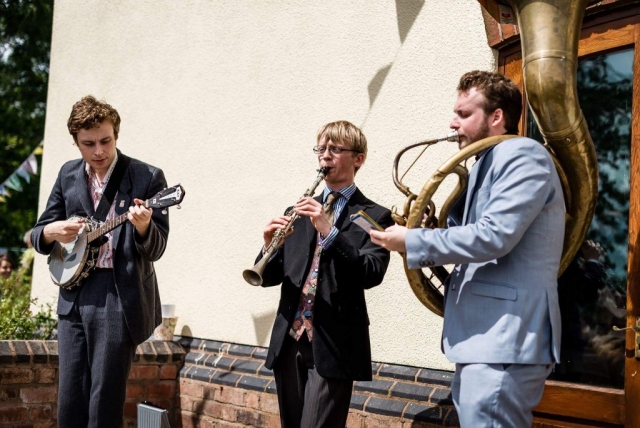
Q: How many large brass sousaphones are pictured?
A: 1